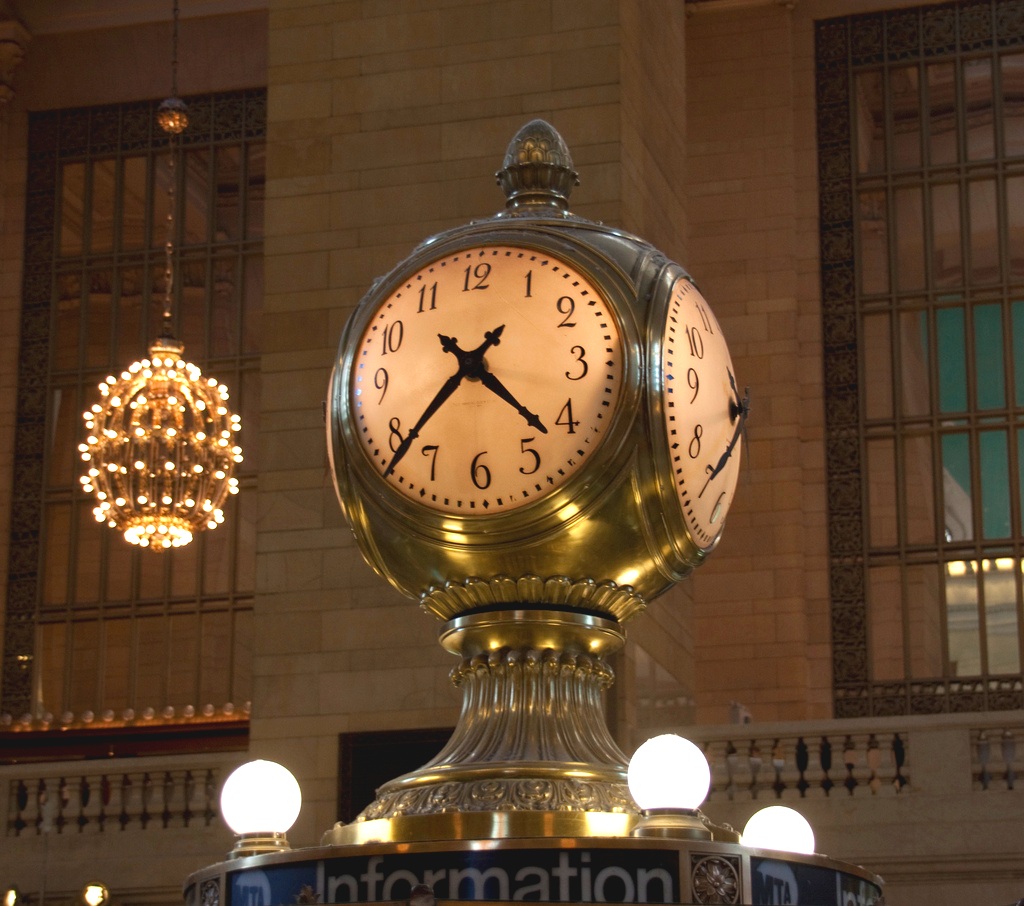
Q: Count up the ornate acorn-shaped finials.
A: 1